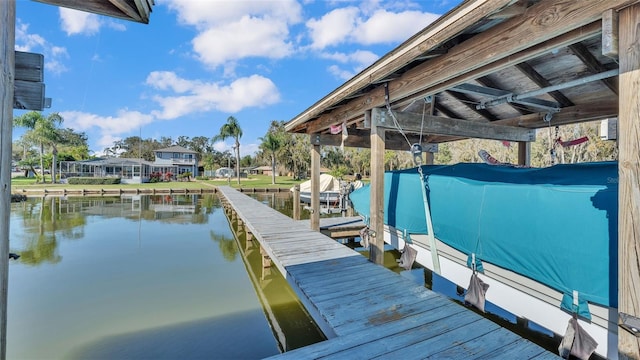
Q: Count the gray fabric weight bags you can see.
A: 4